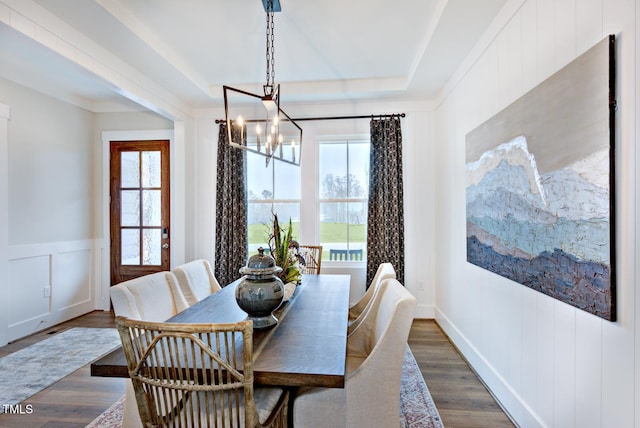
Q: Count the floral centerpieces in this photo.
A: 1